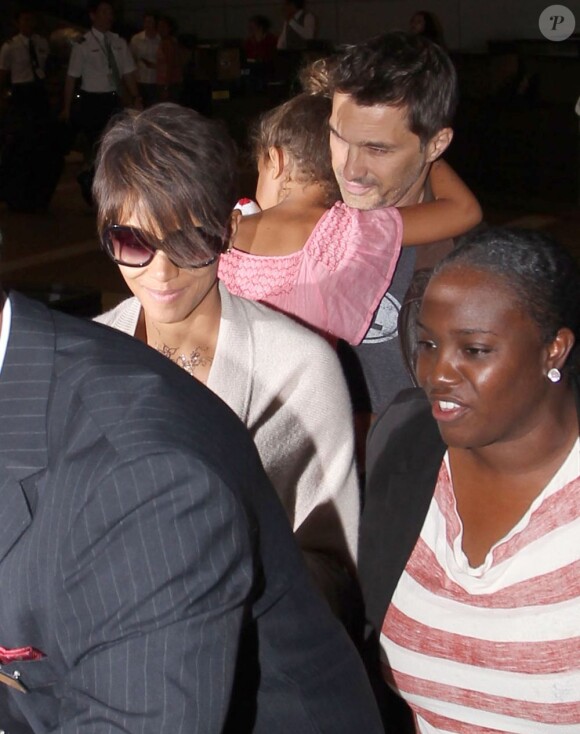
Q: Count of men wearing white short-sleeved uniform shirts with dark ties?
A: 2